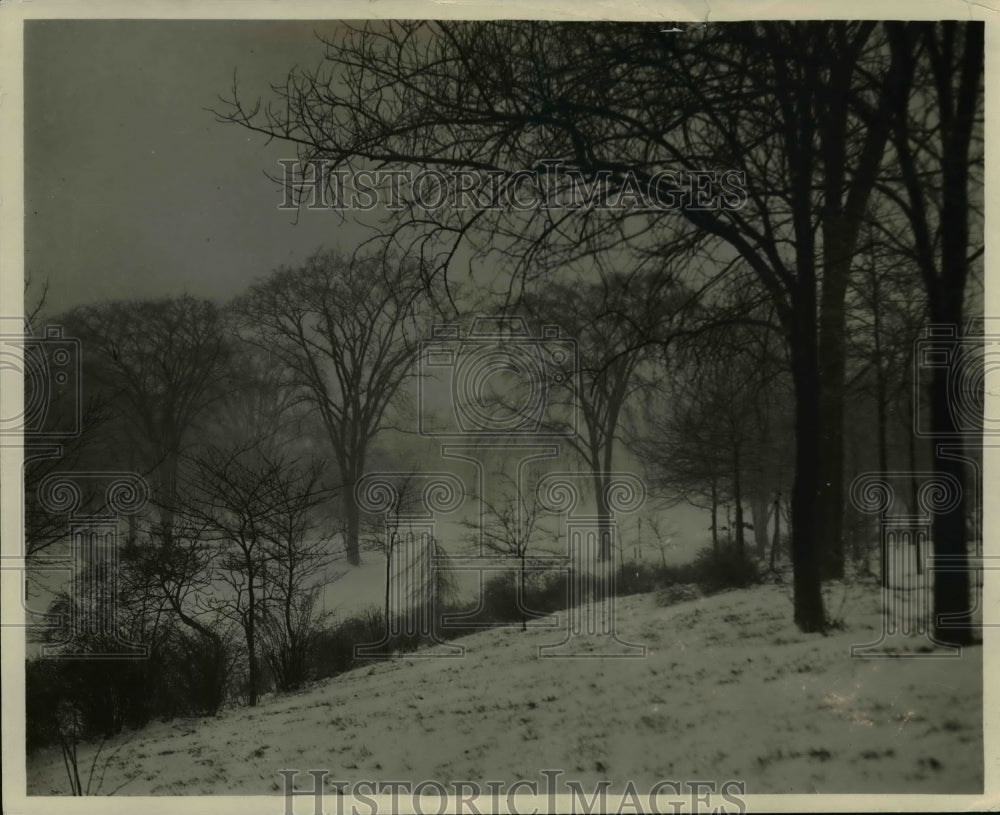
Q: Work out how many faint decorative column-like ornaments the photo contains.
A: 4